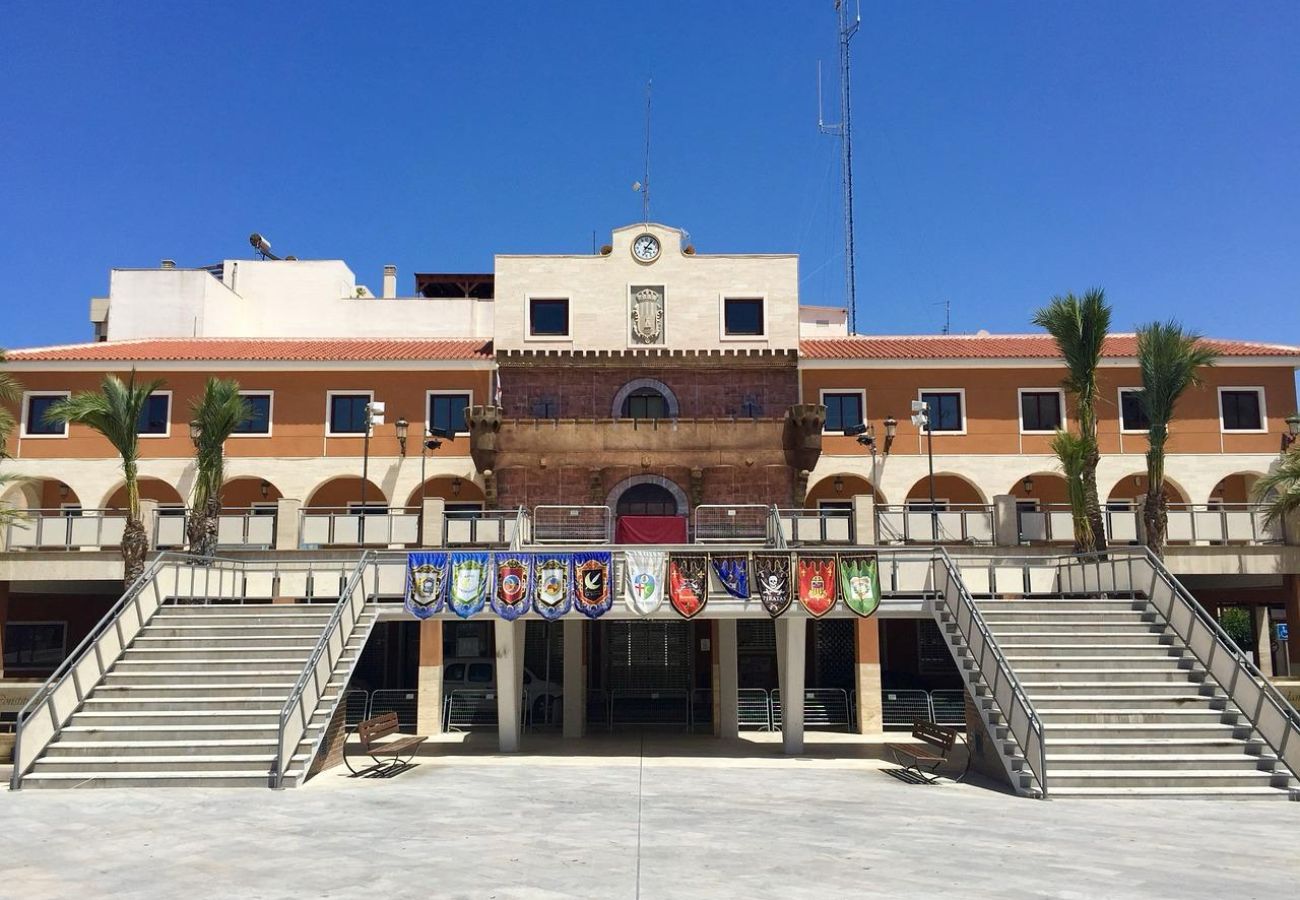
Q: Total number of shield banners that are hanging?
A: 11